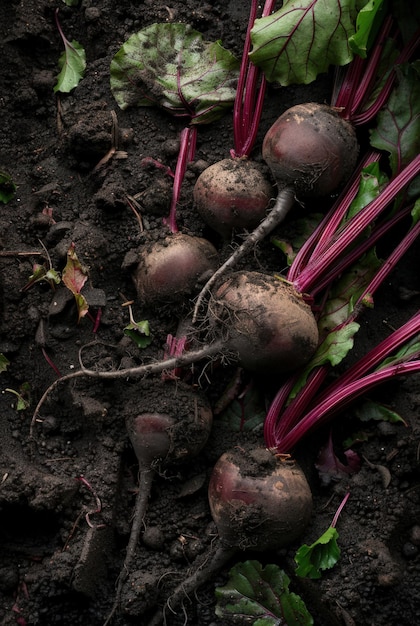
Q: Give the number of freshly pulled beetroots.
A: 6